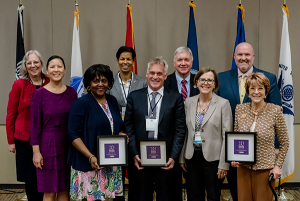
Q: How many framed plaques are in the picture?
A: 3